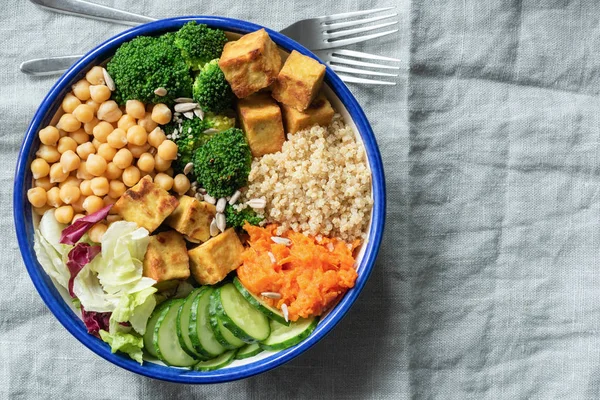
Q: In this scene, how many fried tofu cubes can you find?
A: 8